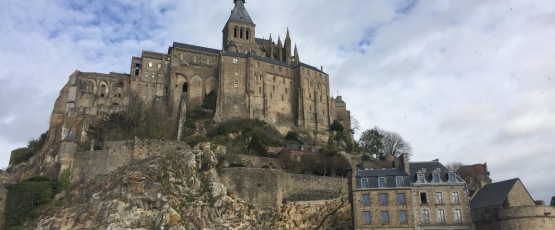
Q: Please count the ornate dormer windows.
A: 3